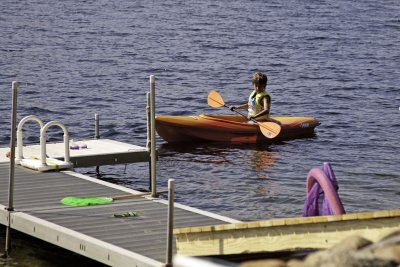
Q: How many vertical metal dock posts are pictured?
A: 5